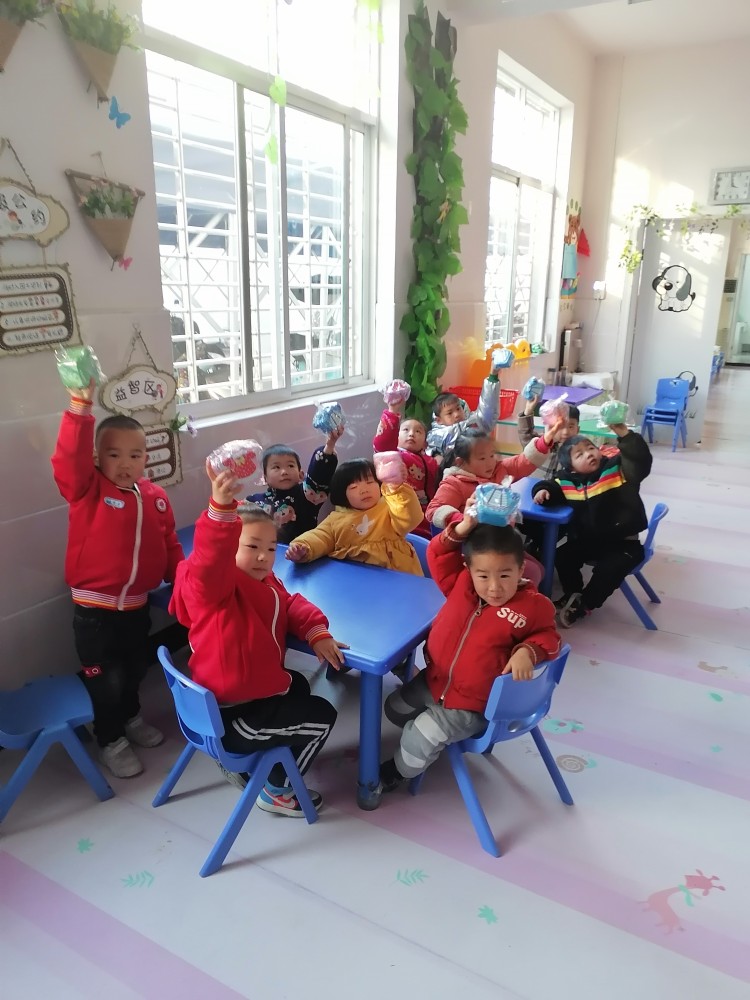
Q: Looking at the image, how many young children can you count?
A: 10